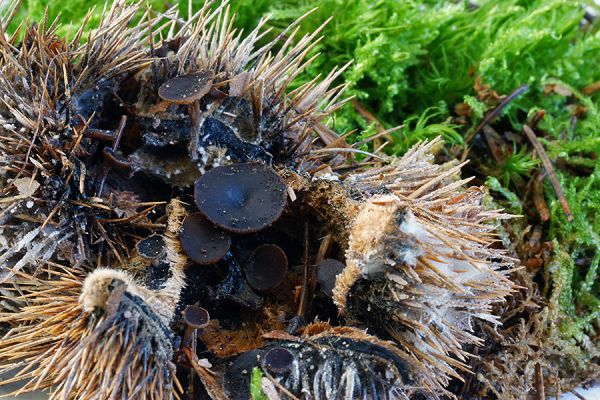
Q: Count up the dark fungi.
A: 8